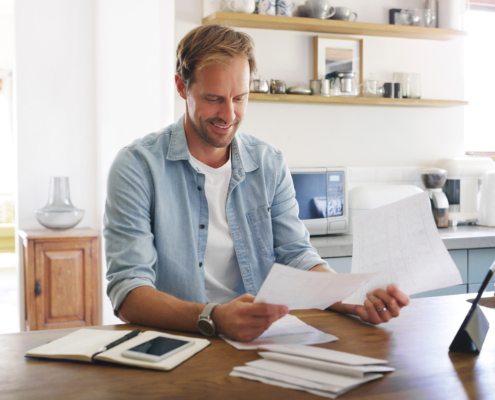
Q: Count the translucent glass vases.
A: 1